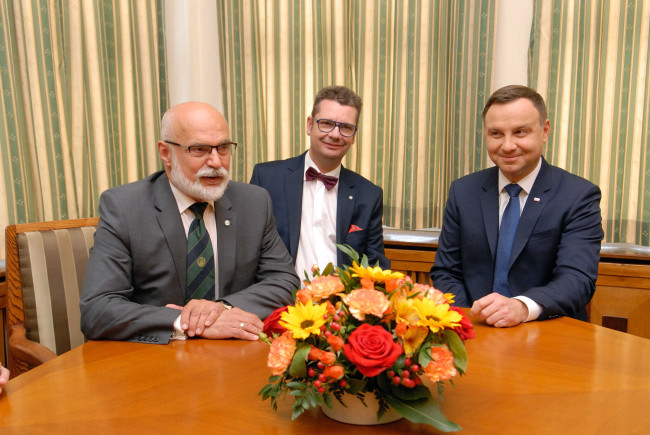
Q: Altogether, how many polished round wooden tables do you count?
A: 1